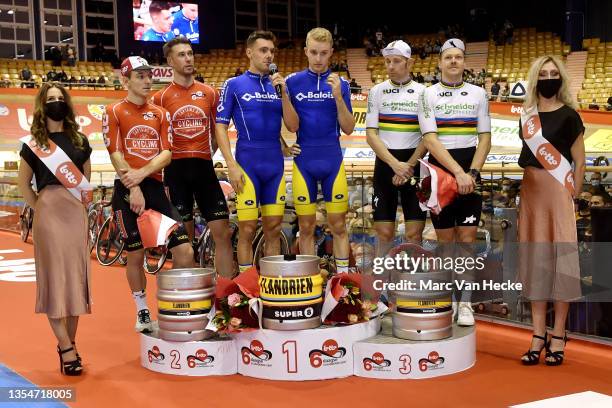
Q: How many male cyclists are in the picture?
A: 6